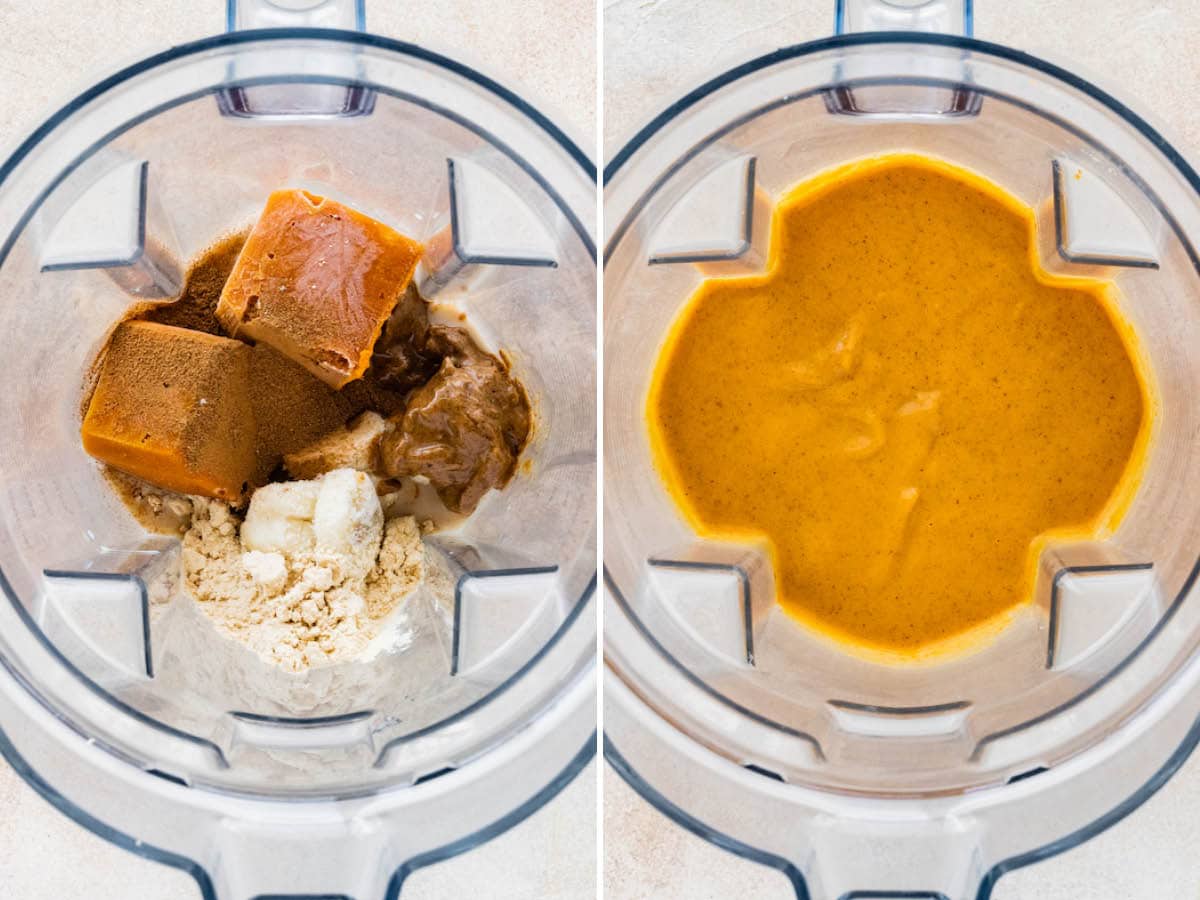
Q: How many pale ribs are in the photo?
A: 8